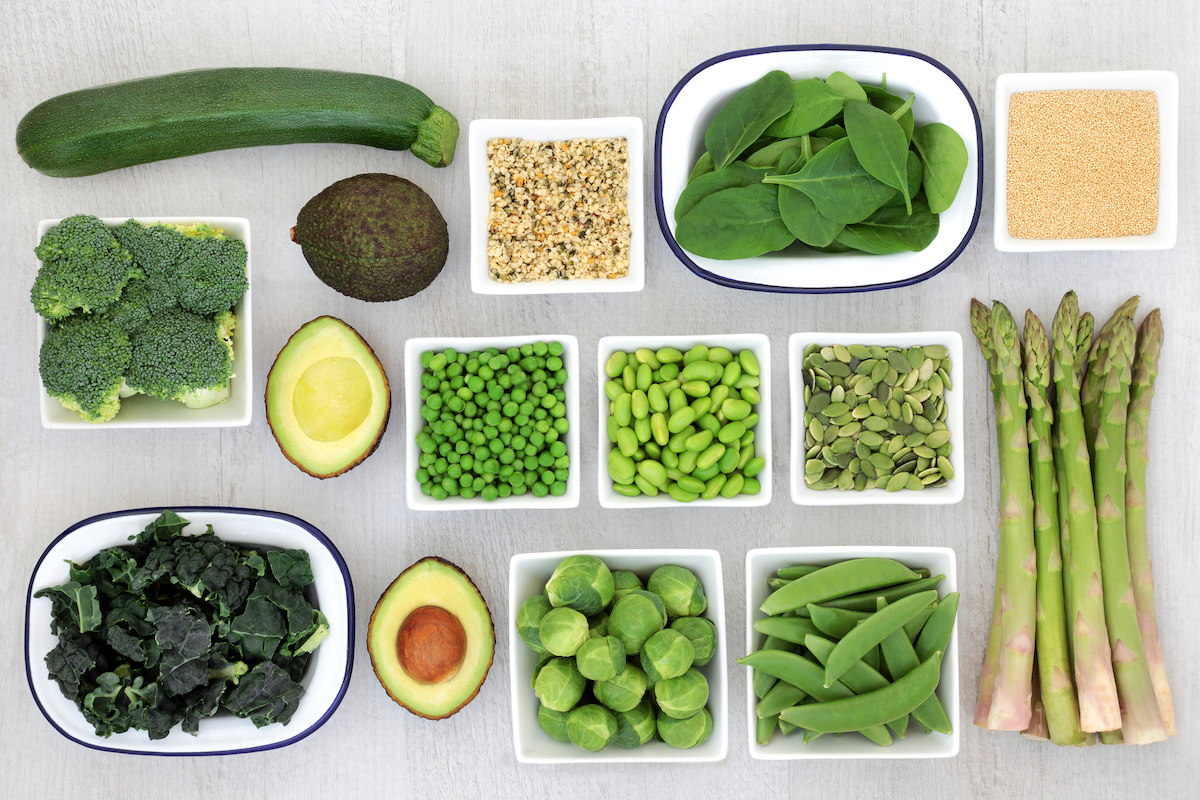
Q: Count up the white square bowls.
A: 8